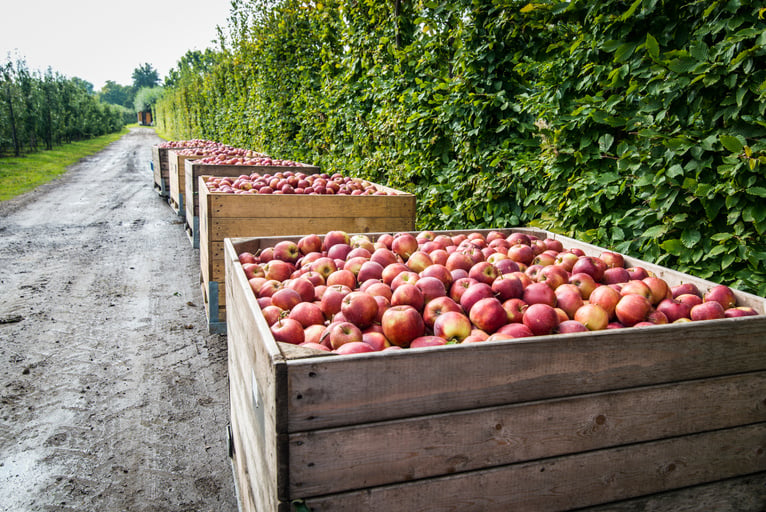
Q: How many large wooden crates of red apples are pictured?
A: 5